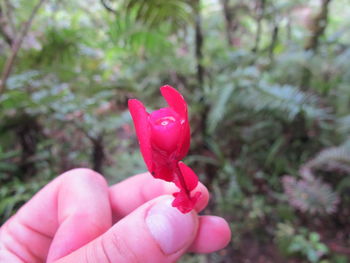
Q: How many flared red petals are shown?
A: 2